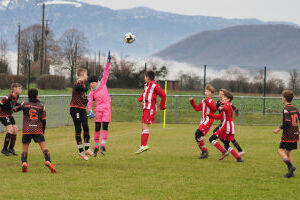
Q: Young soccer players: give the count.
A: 9